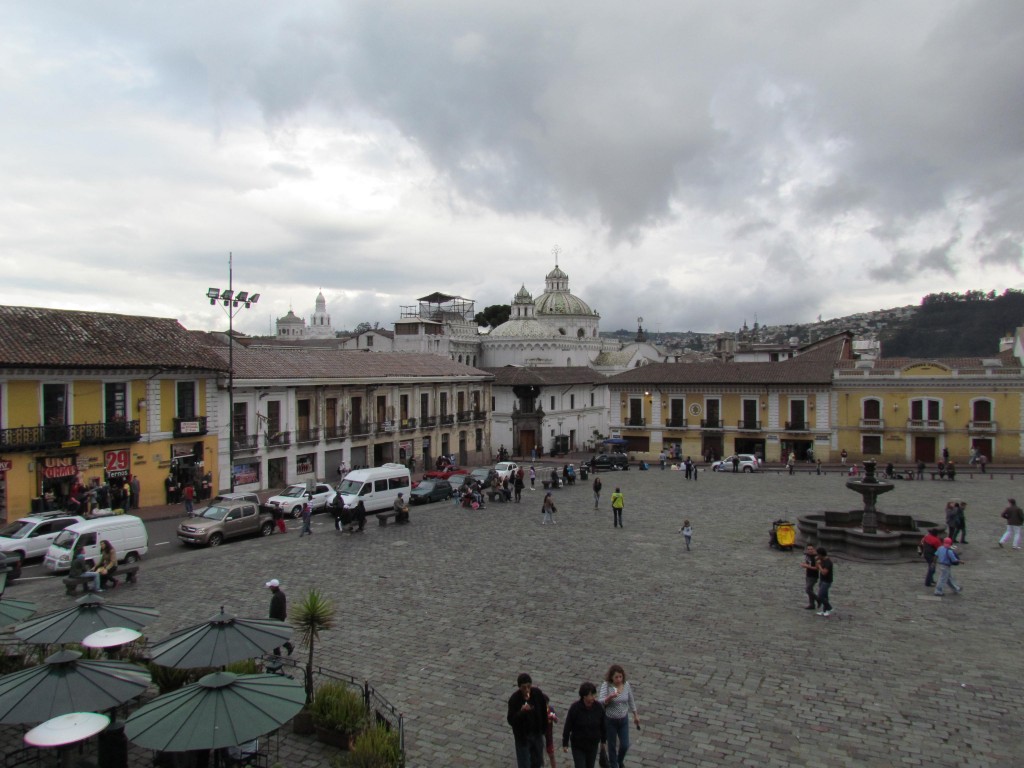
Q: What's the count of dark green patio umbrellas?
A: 5